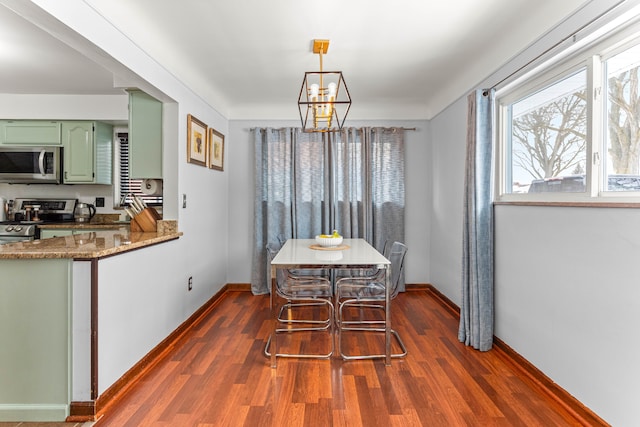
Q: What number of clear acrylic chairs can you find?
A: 4